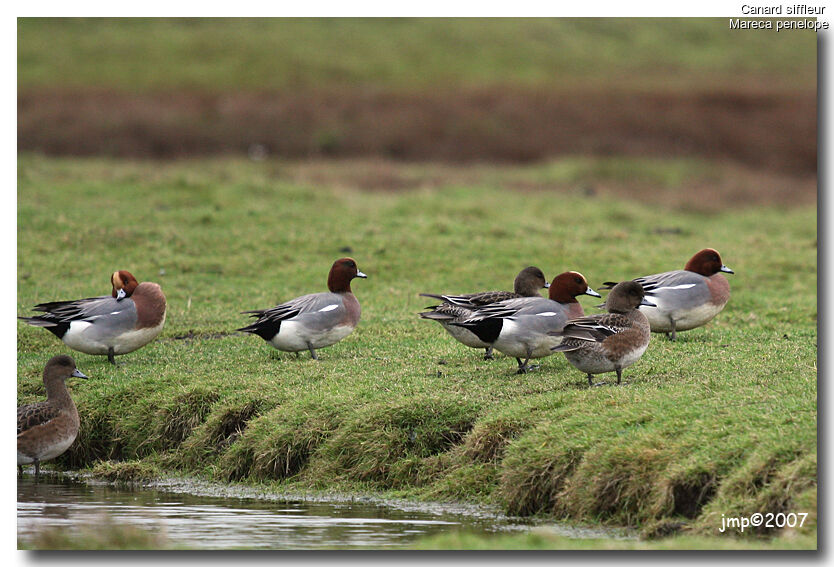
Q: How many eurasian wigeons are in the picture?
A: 7